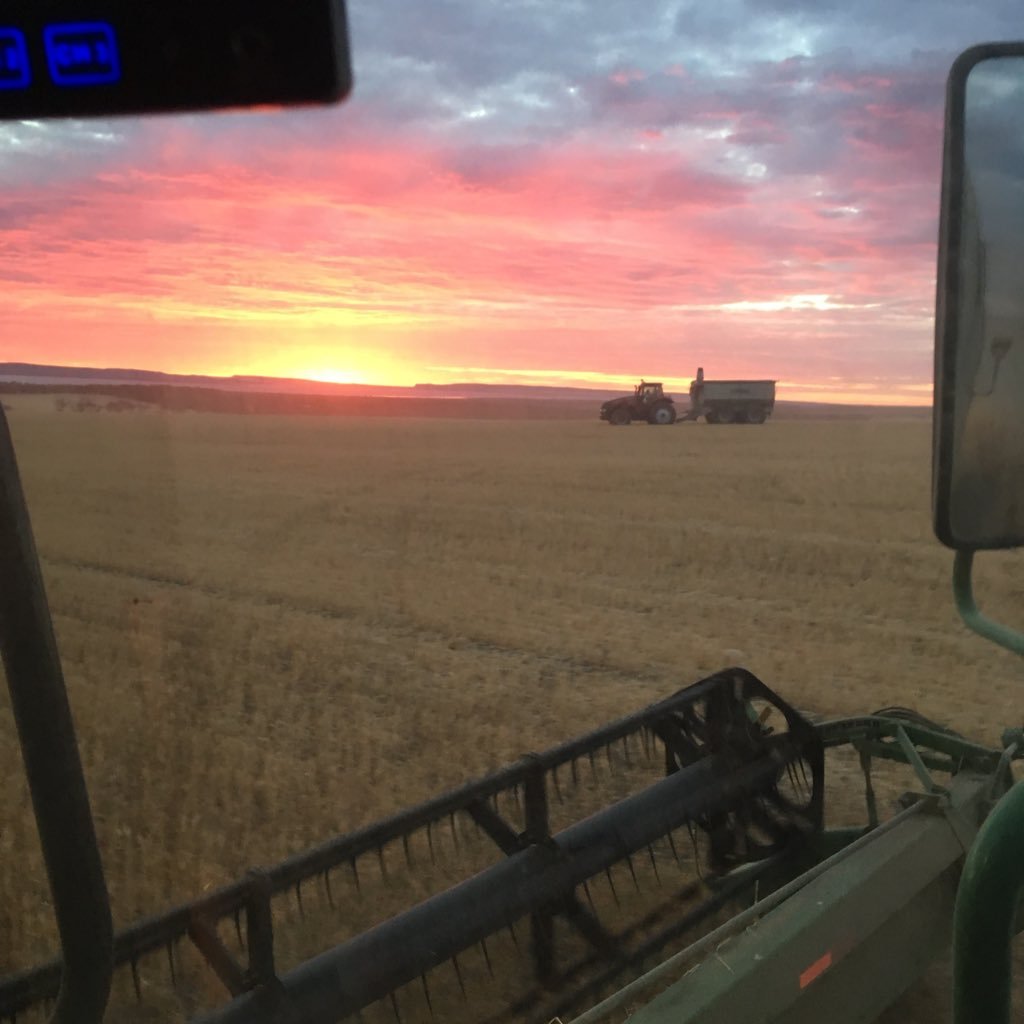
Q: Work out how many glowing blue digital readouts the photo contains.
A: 2